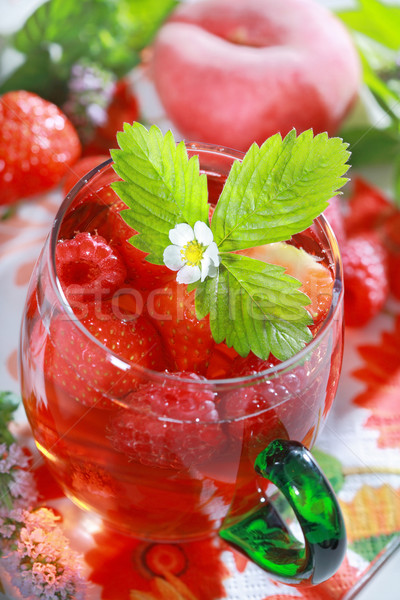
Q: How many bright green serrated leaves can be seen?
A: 3